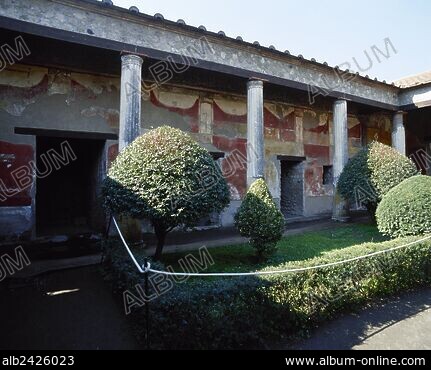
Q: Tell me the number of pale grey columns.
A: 4